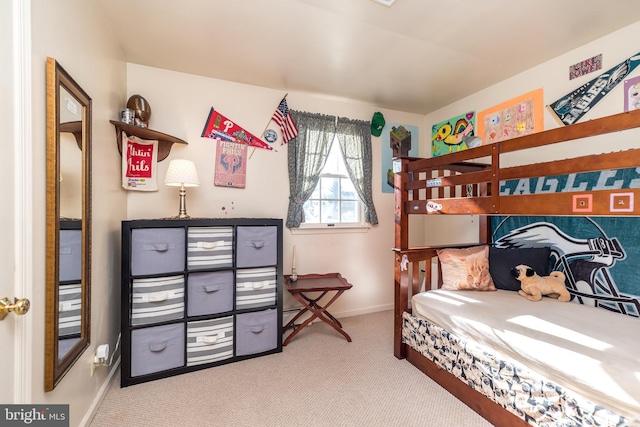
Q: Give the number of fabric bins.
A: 9